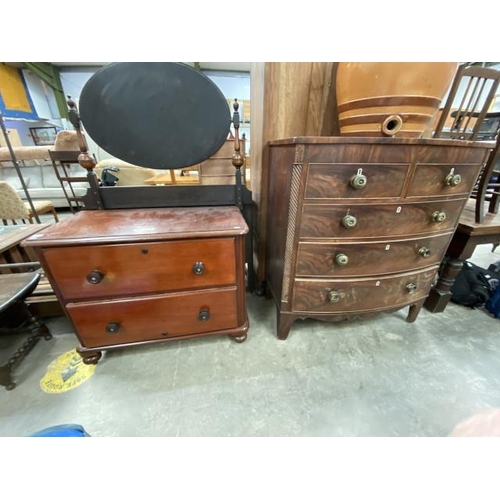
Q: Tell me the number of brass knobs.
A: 8